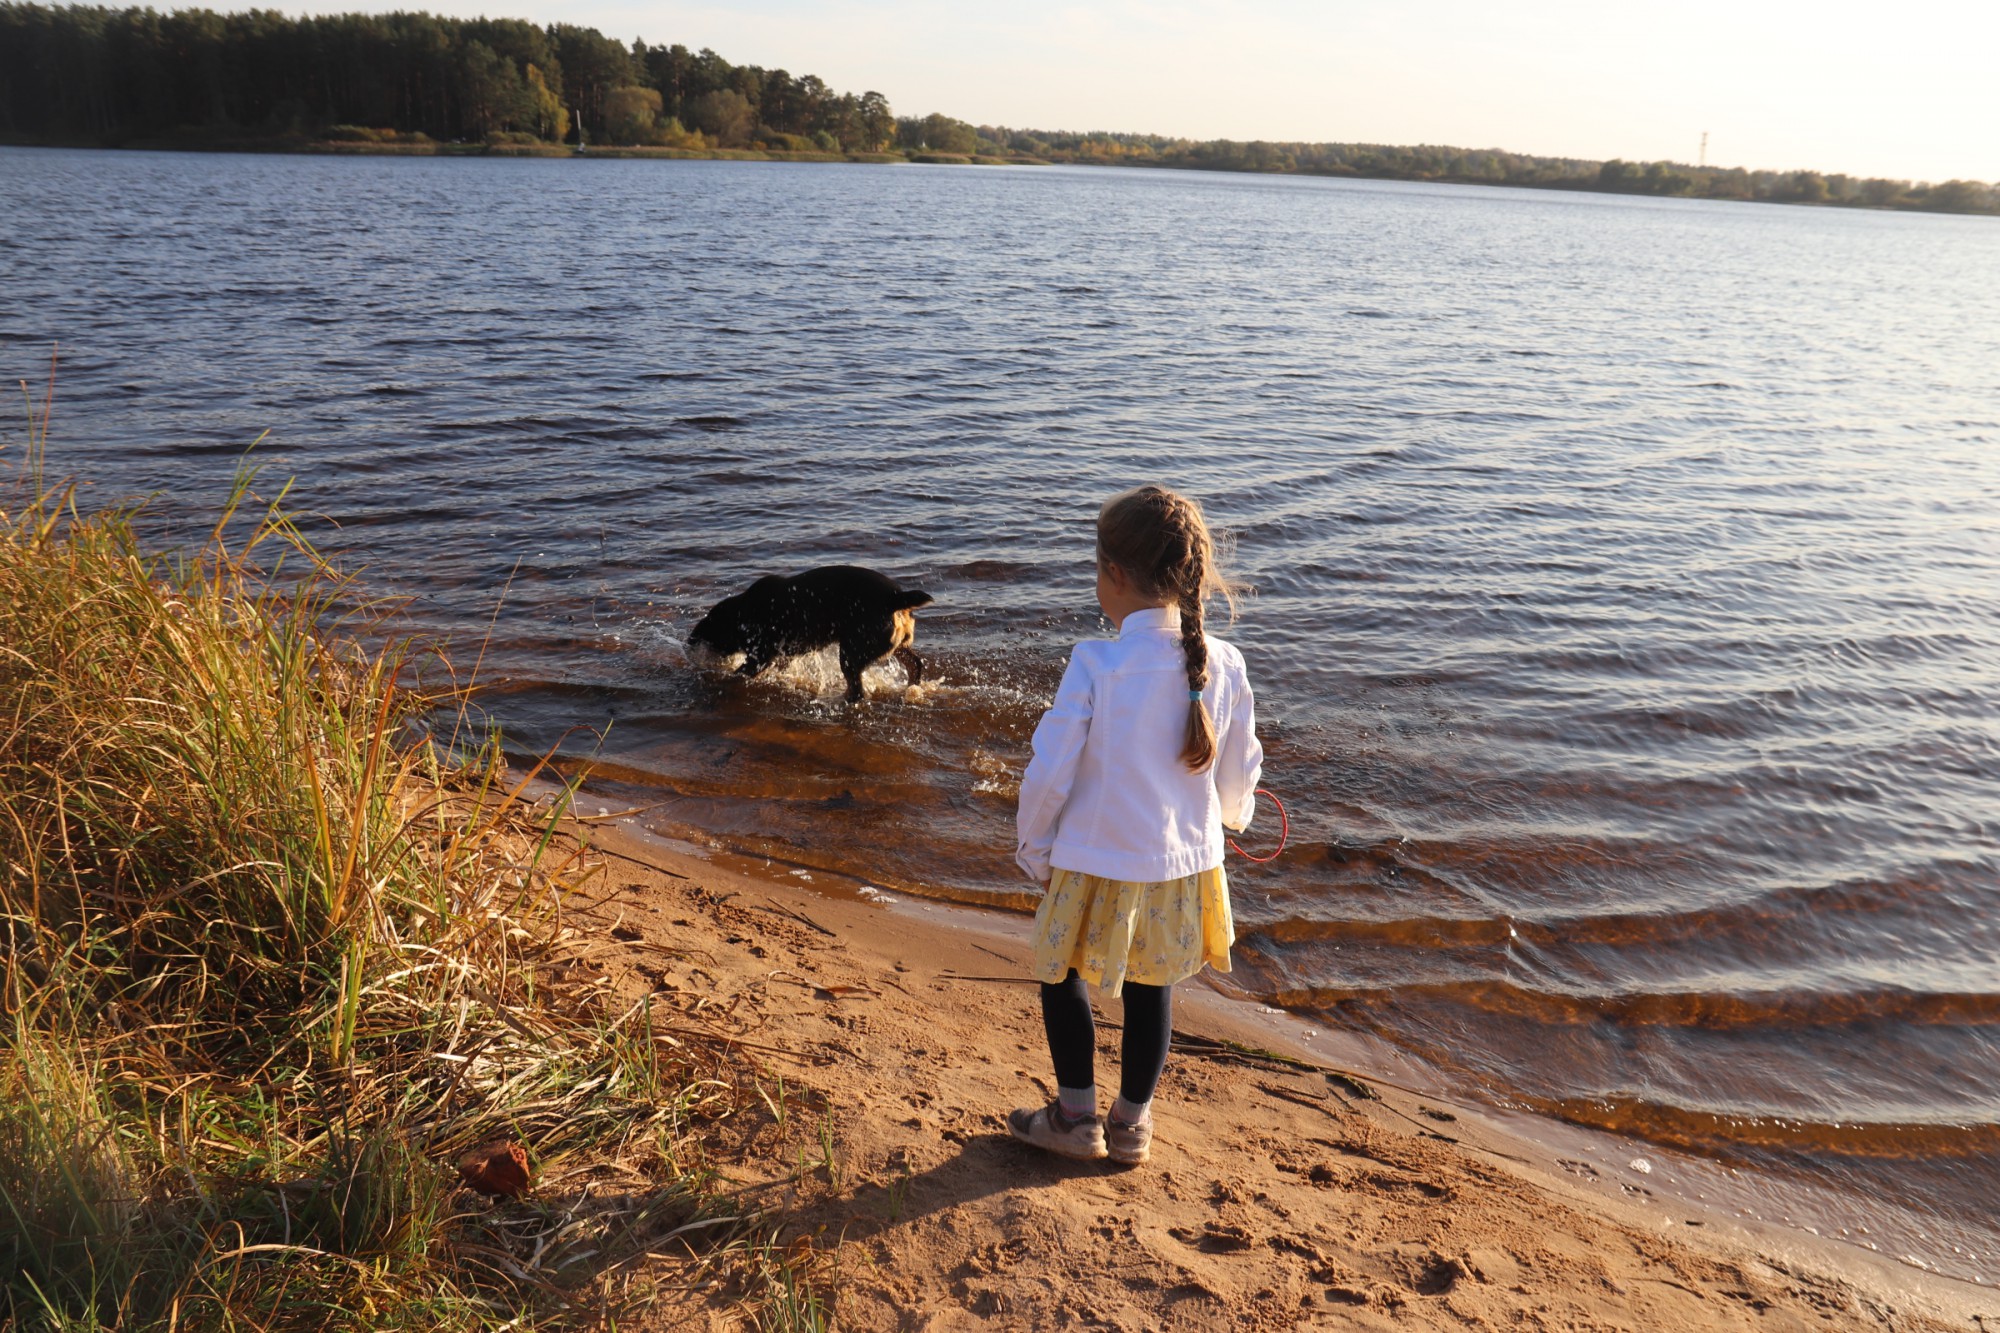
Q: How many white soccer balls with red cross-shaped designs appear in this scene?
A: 0